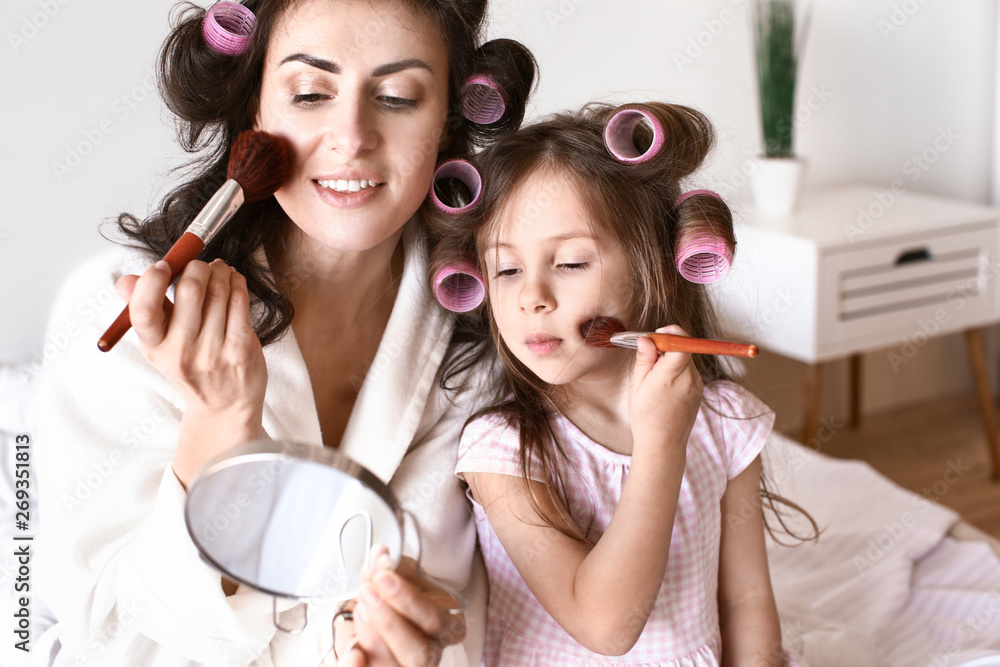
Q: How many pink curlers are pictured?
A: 6